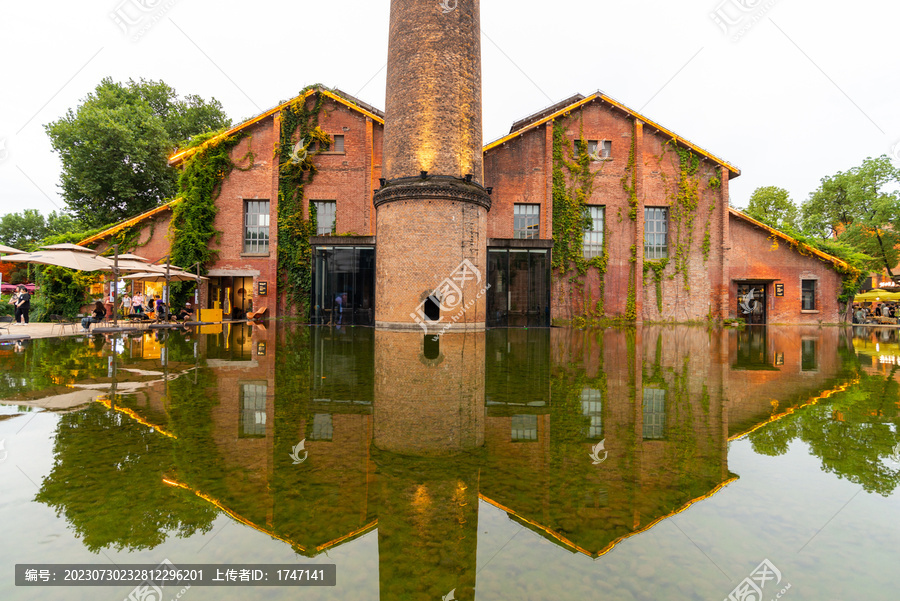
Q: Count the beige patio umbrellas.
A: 4